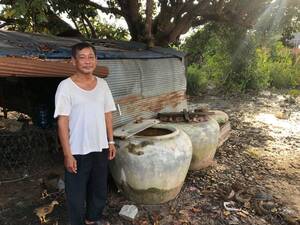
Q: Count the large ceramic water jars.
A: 3